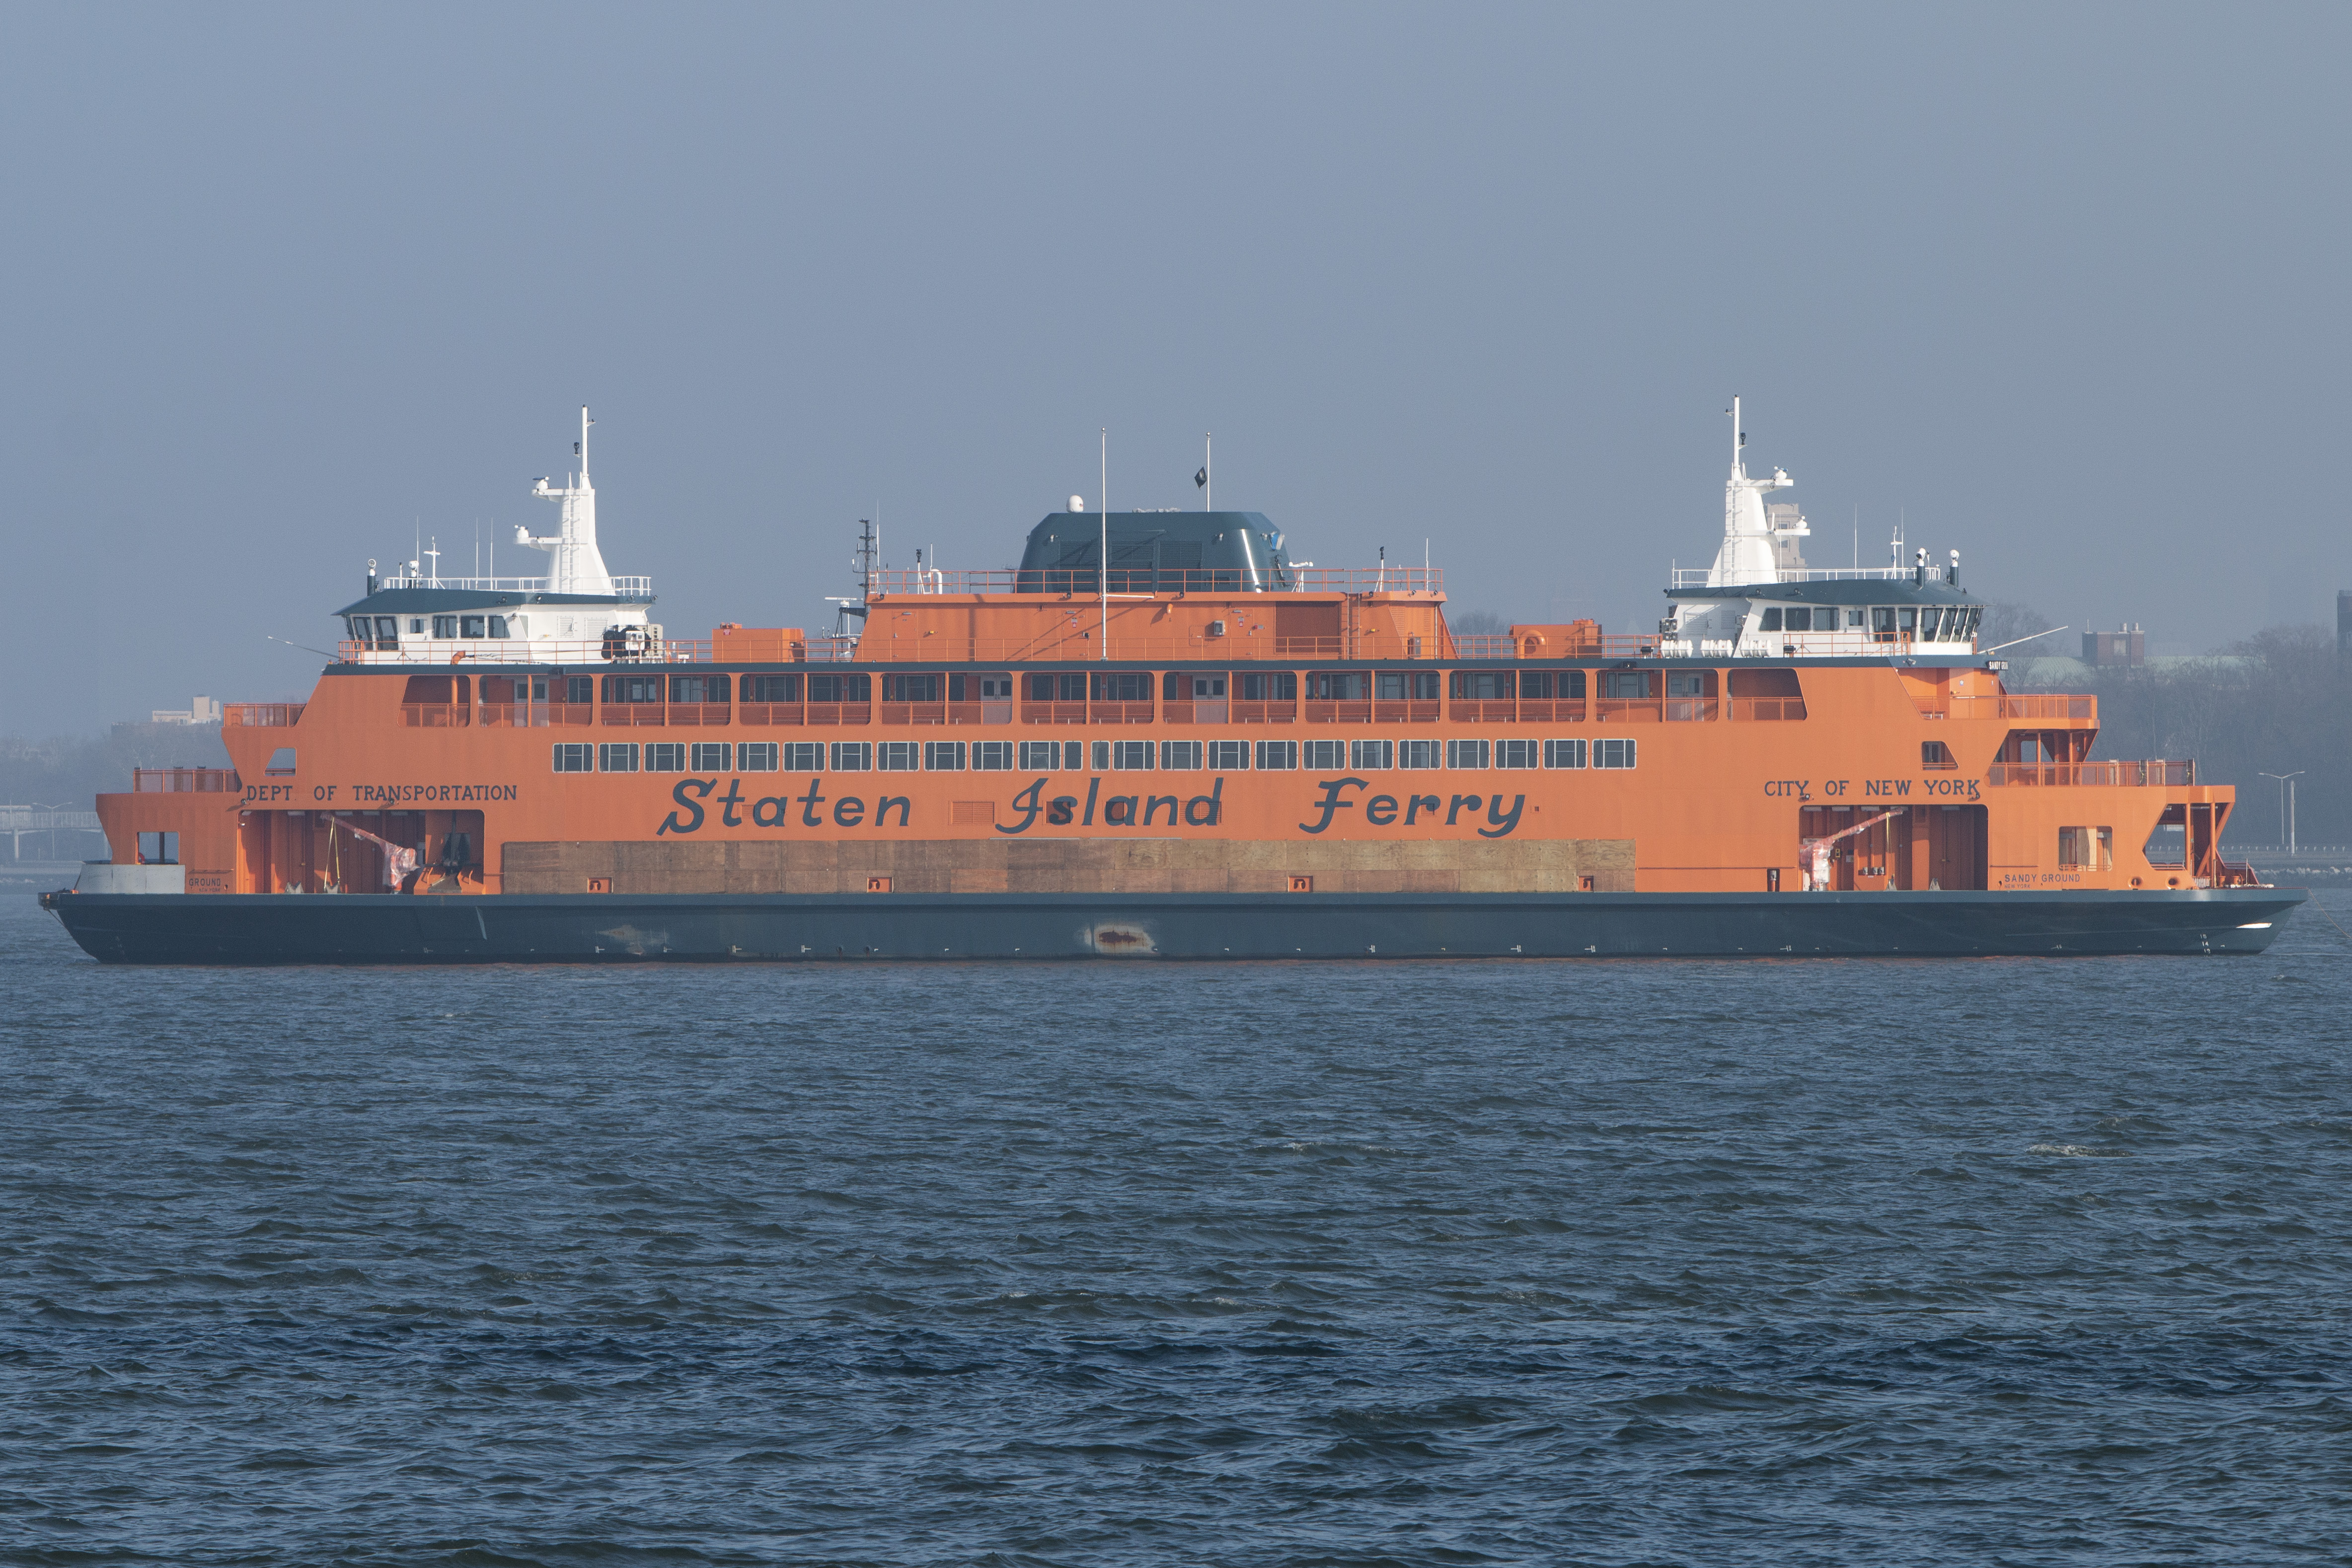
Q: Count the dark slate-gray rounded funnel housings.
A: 1